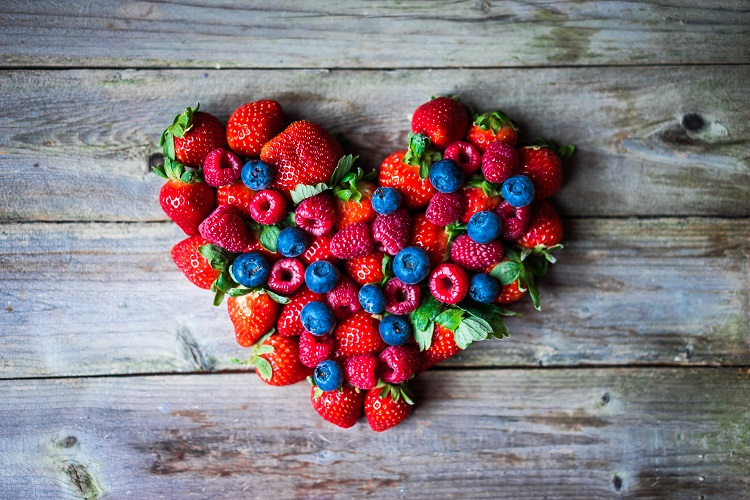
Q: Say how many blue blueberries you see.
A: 14